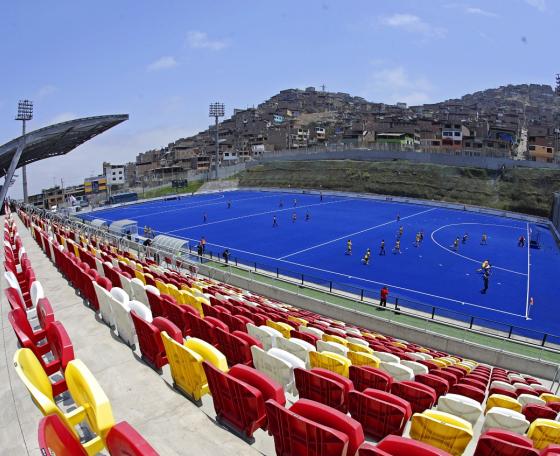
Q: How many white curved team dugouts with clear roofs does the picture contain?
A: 2